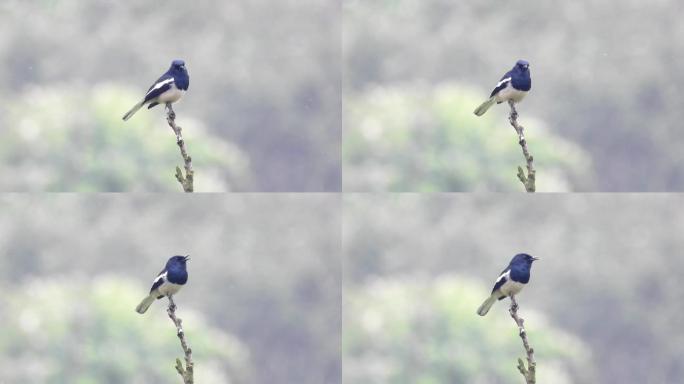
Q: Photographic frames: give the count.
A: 4